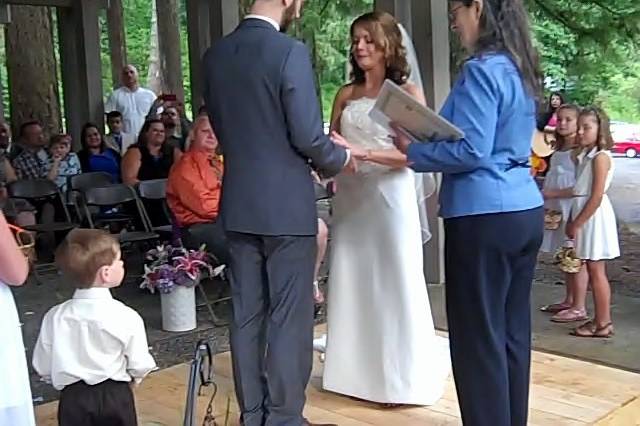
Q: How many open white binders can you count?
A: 1